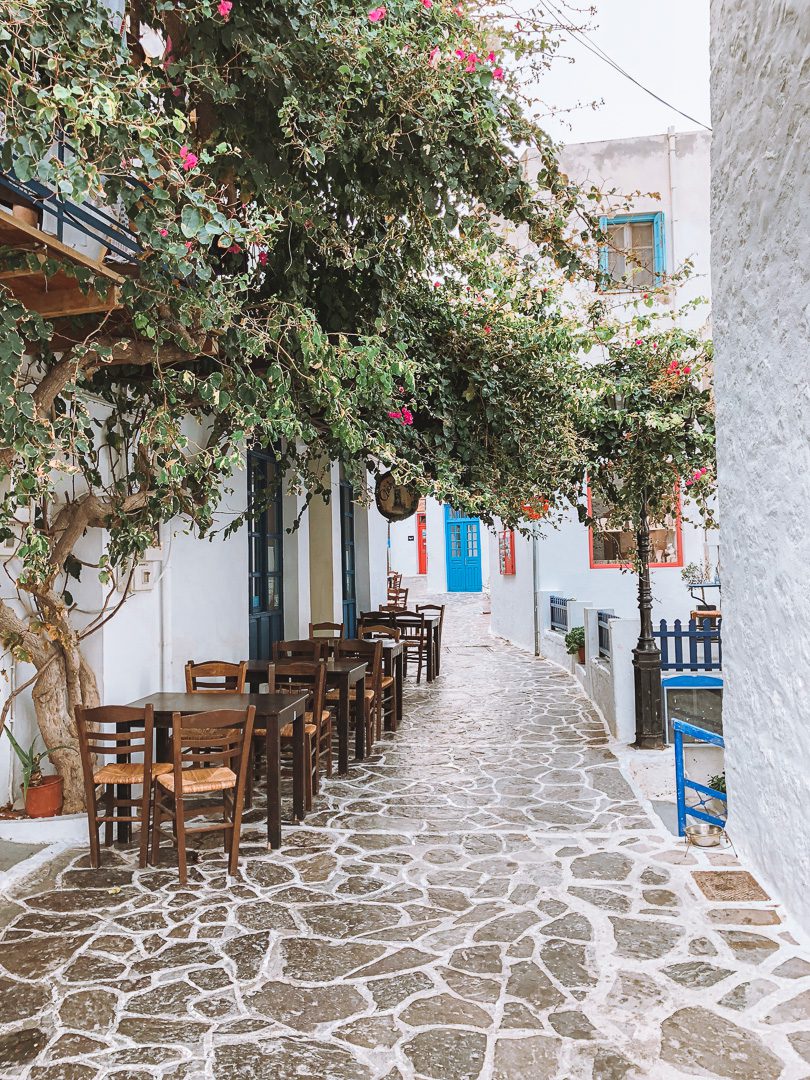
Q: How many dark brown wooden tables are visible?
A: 4